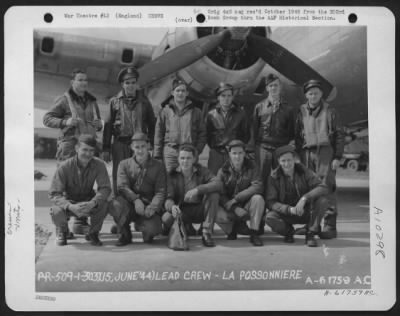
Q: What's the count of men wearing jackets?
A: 11